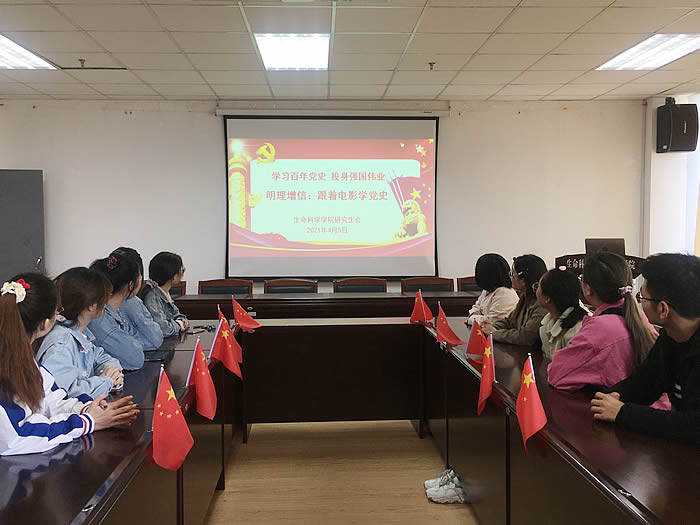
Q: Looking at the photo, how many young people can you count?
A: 10